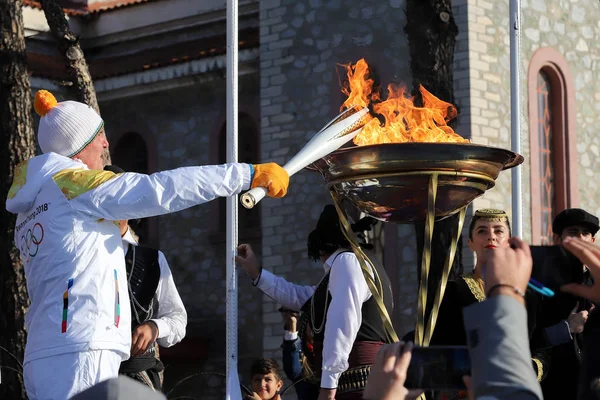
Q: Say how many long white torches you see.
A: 1